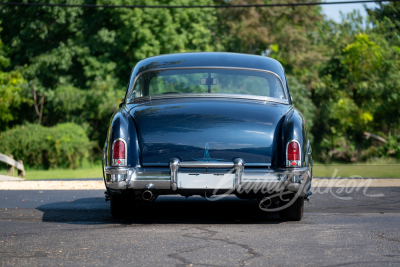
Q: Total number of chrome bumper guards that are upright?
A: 2